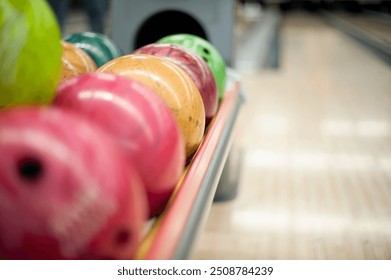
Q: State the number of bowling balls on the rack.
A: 8